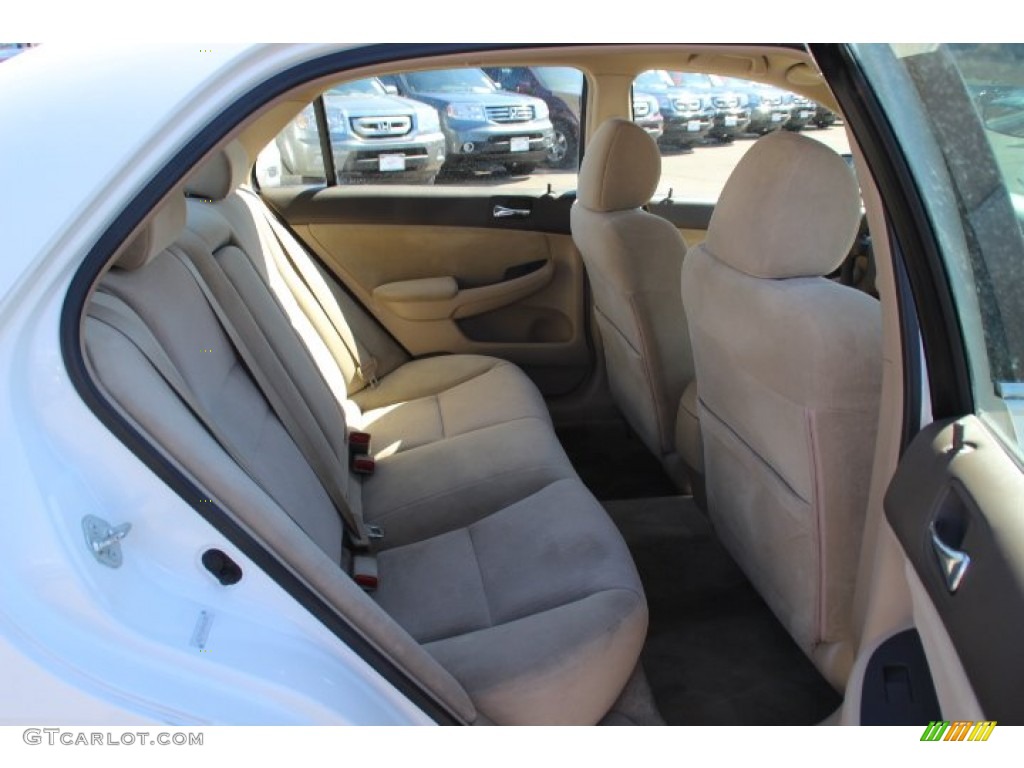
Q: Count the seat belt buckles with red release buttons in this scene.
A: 3